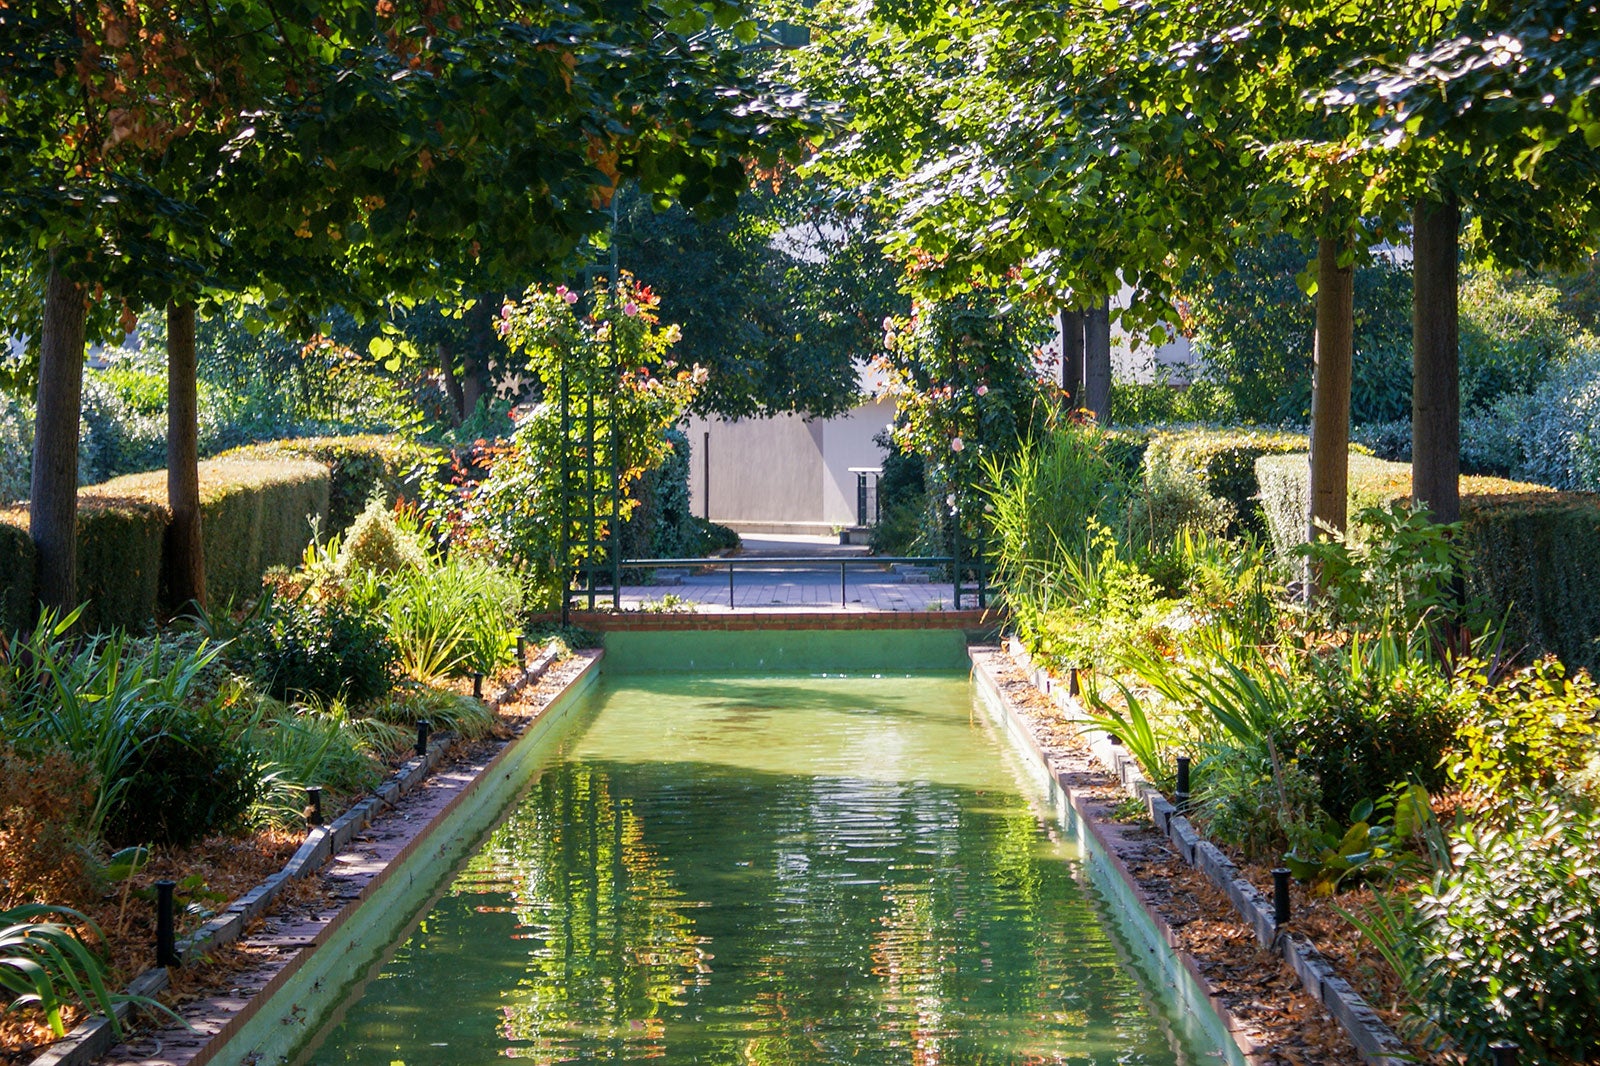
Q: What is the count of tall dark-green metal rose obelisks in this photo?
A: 2